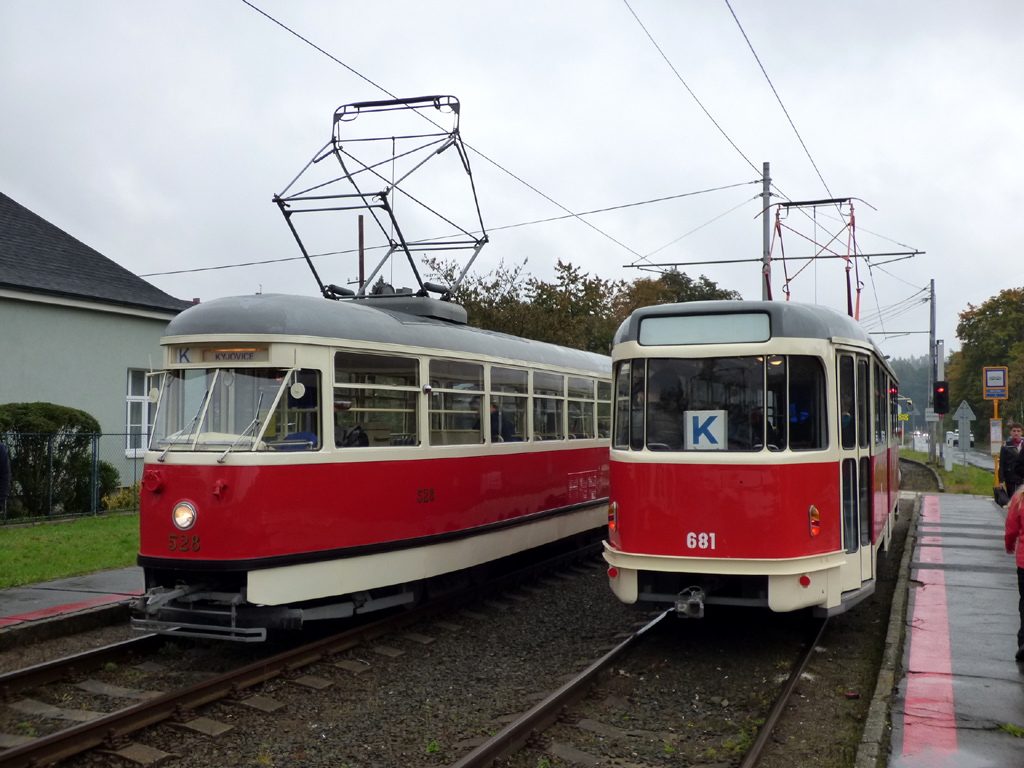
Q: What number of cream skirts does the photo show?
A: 2